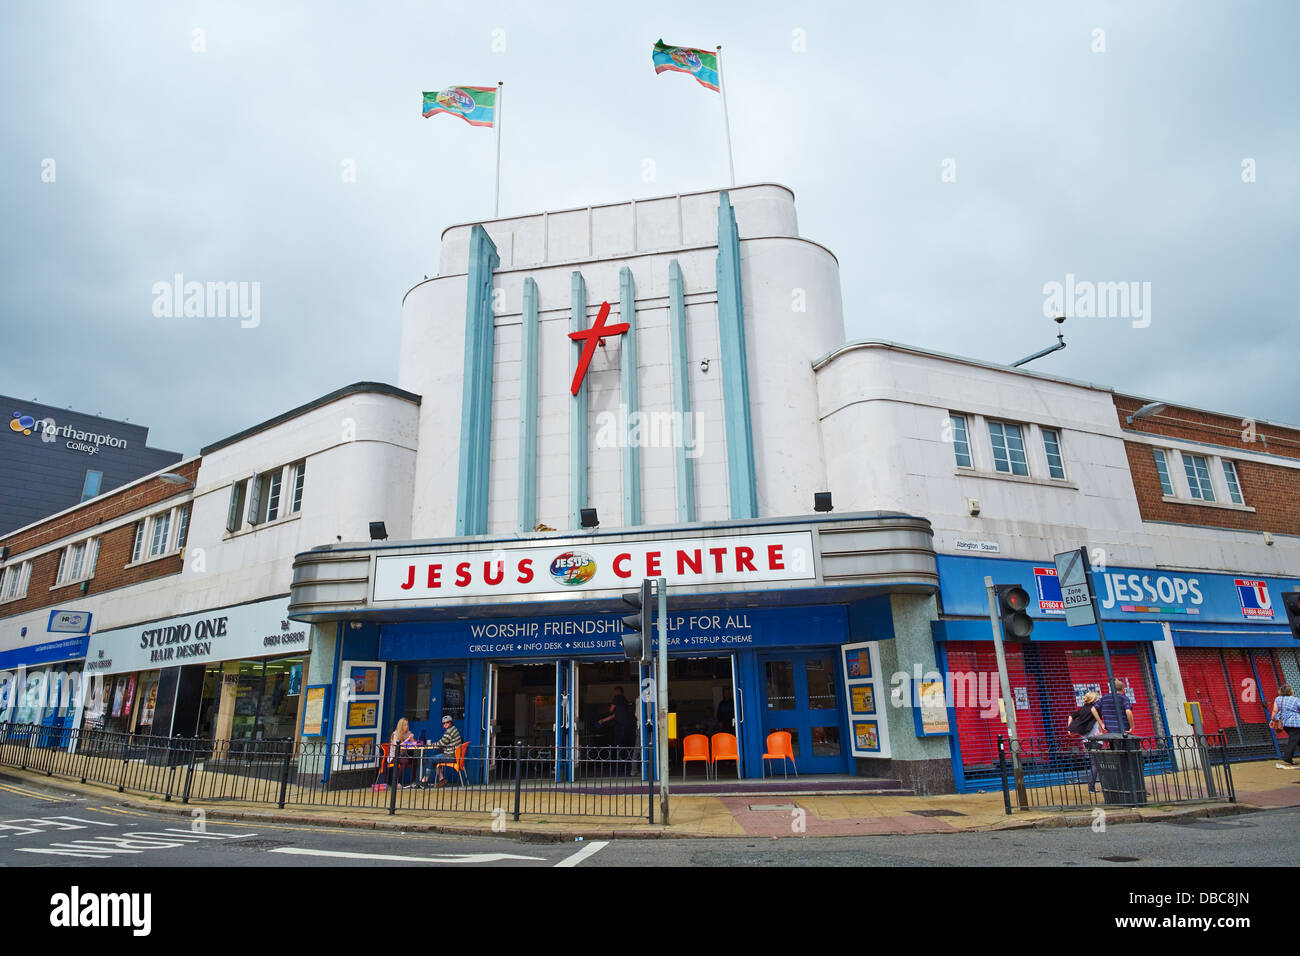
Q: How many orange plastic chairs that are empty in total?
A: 3